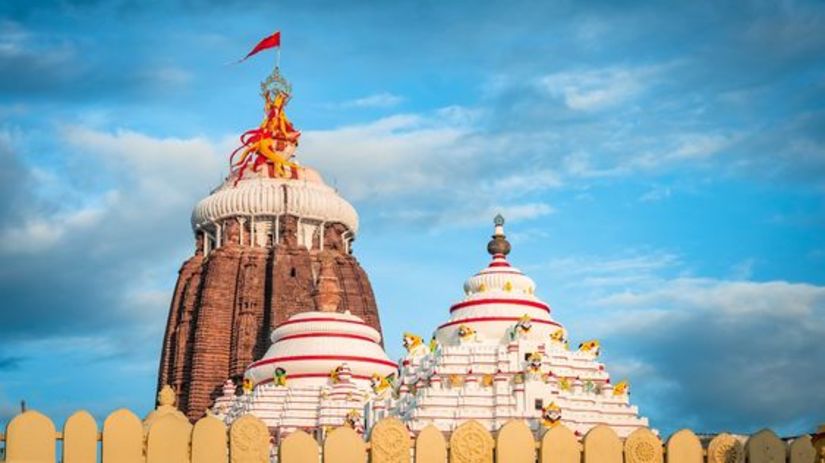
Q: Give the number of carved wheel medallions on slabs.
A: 5